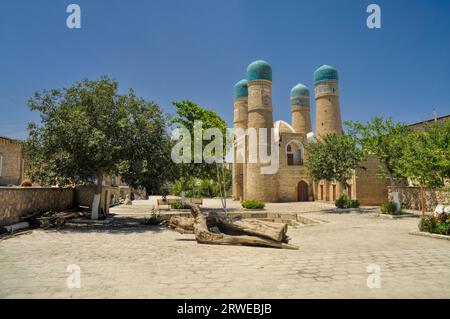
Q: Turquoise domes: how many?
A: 4